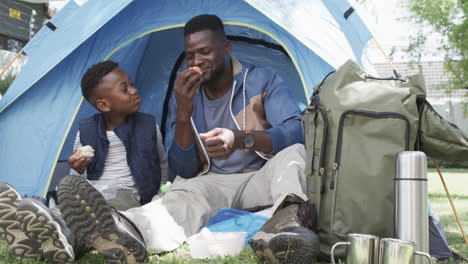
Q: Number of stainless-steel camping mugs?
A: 2